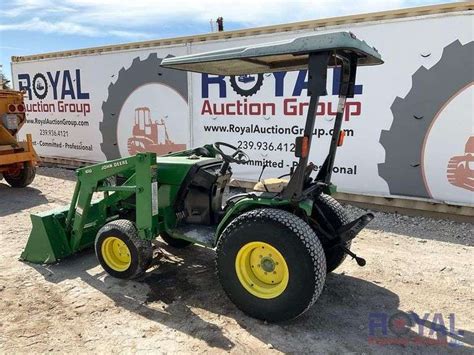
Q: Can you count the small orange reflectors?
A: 2